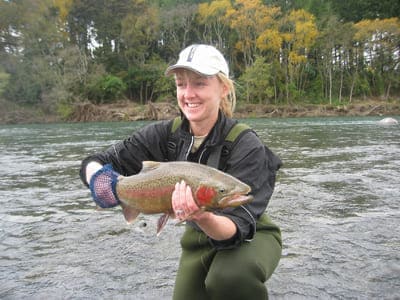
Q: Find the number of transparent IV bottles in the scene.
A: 0